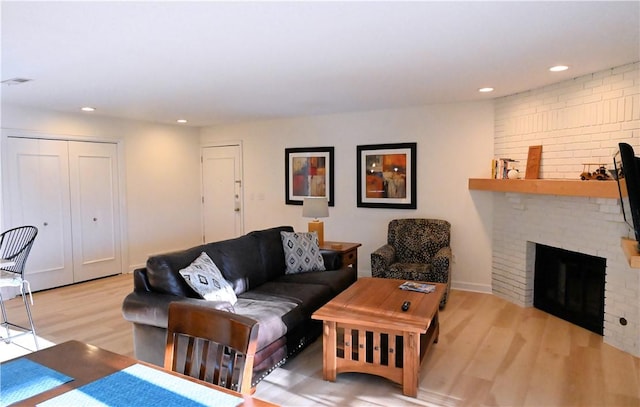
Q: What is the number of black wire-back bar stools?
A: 1